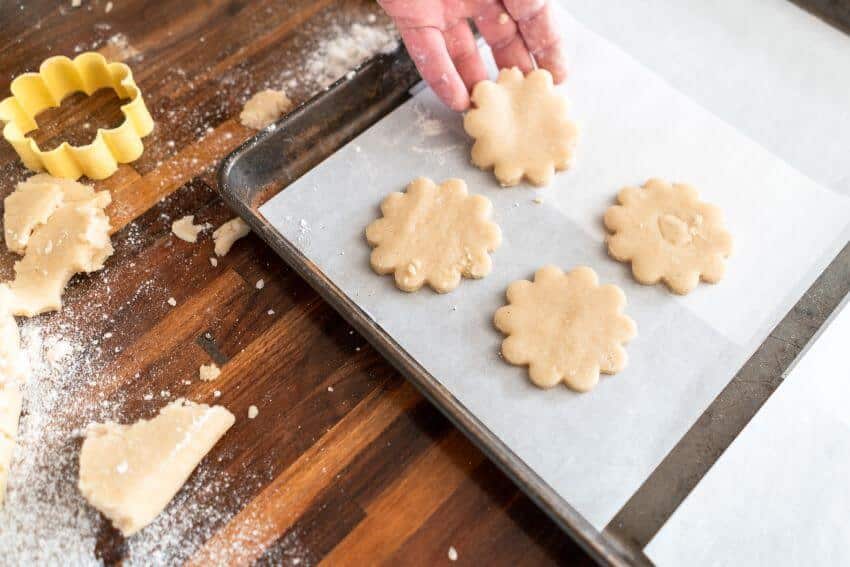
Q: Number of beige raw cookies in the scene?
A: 4